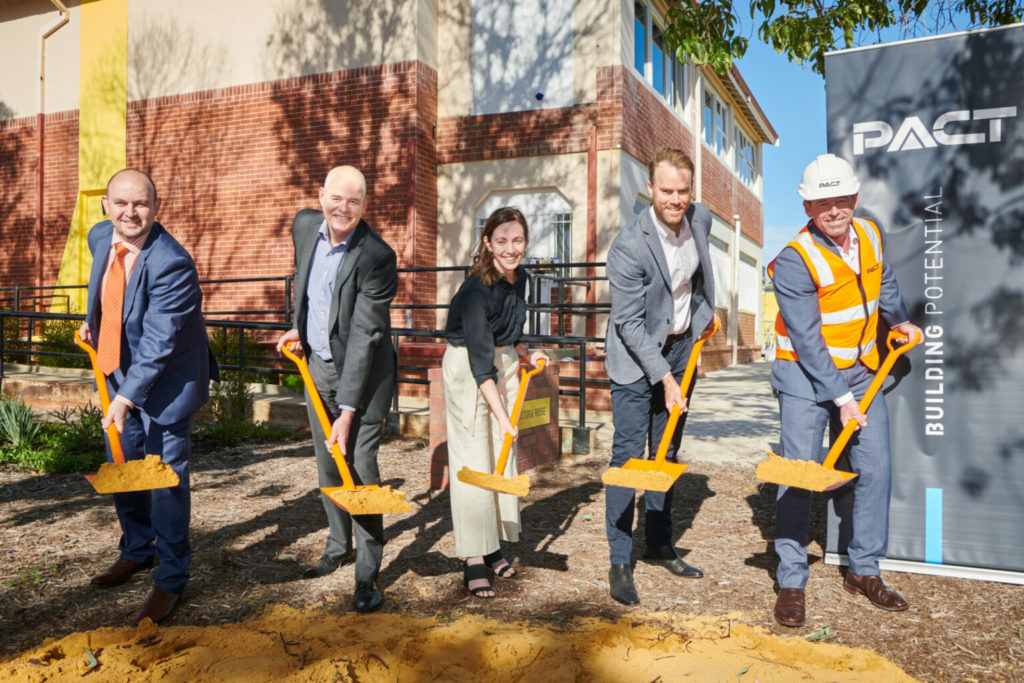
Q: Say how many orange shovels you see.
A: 5